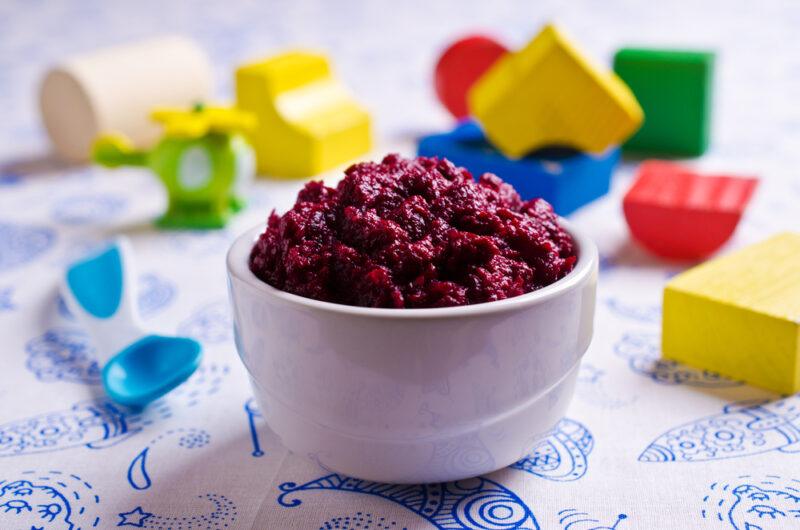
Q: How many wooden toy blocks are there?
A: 8